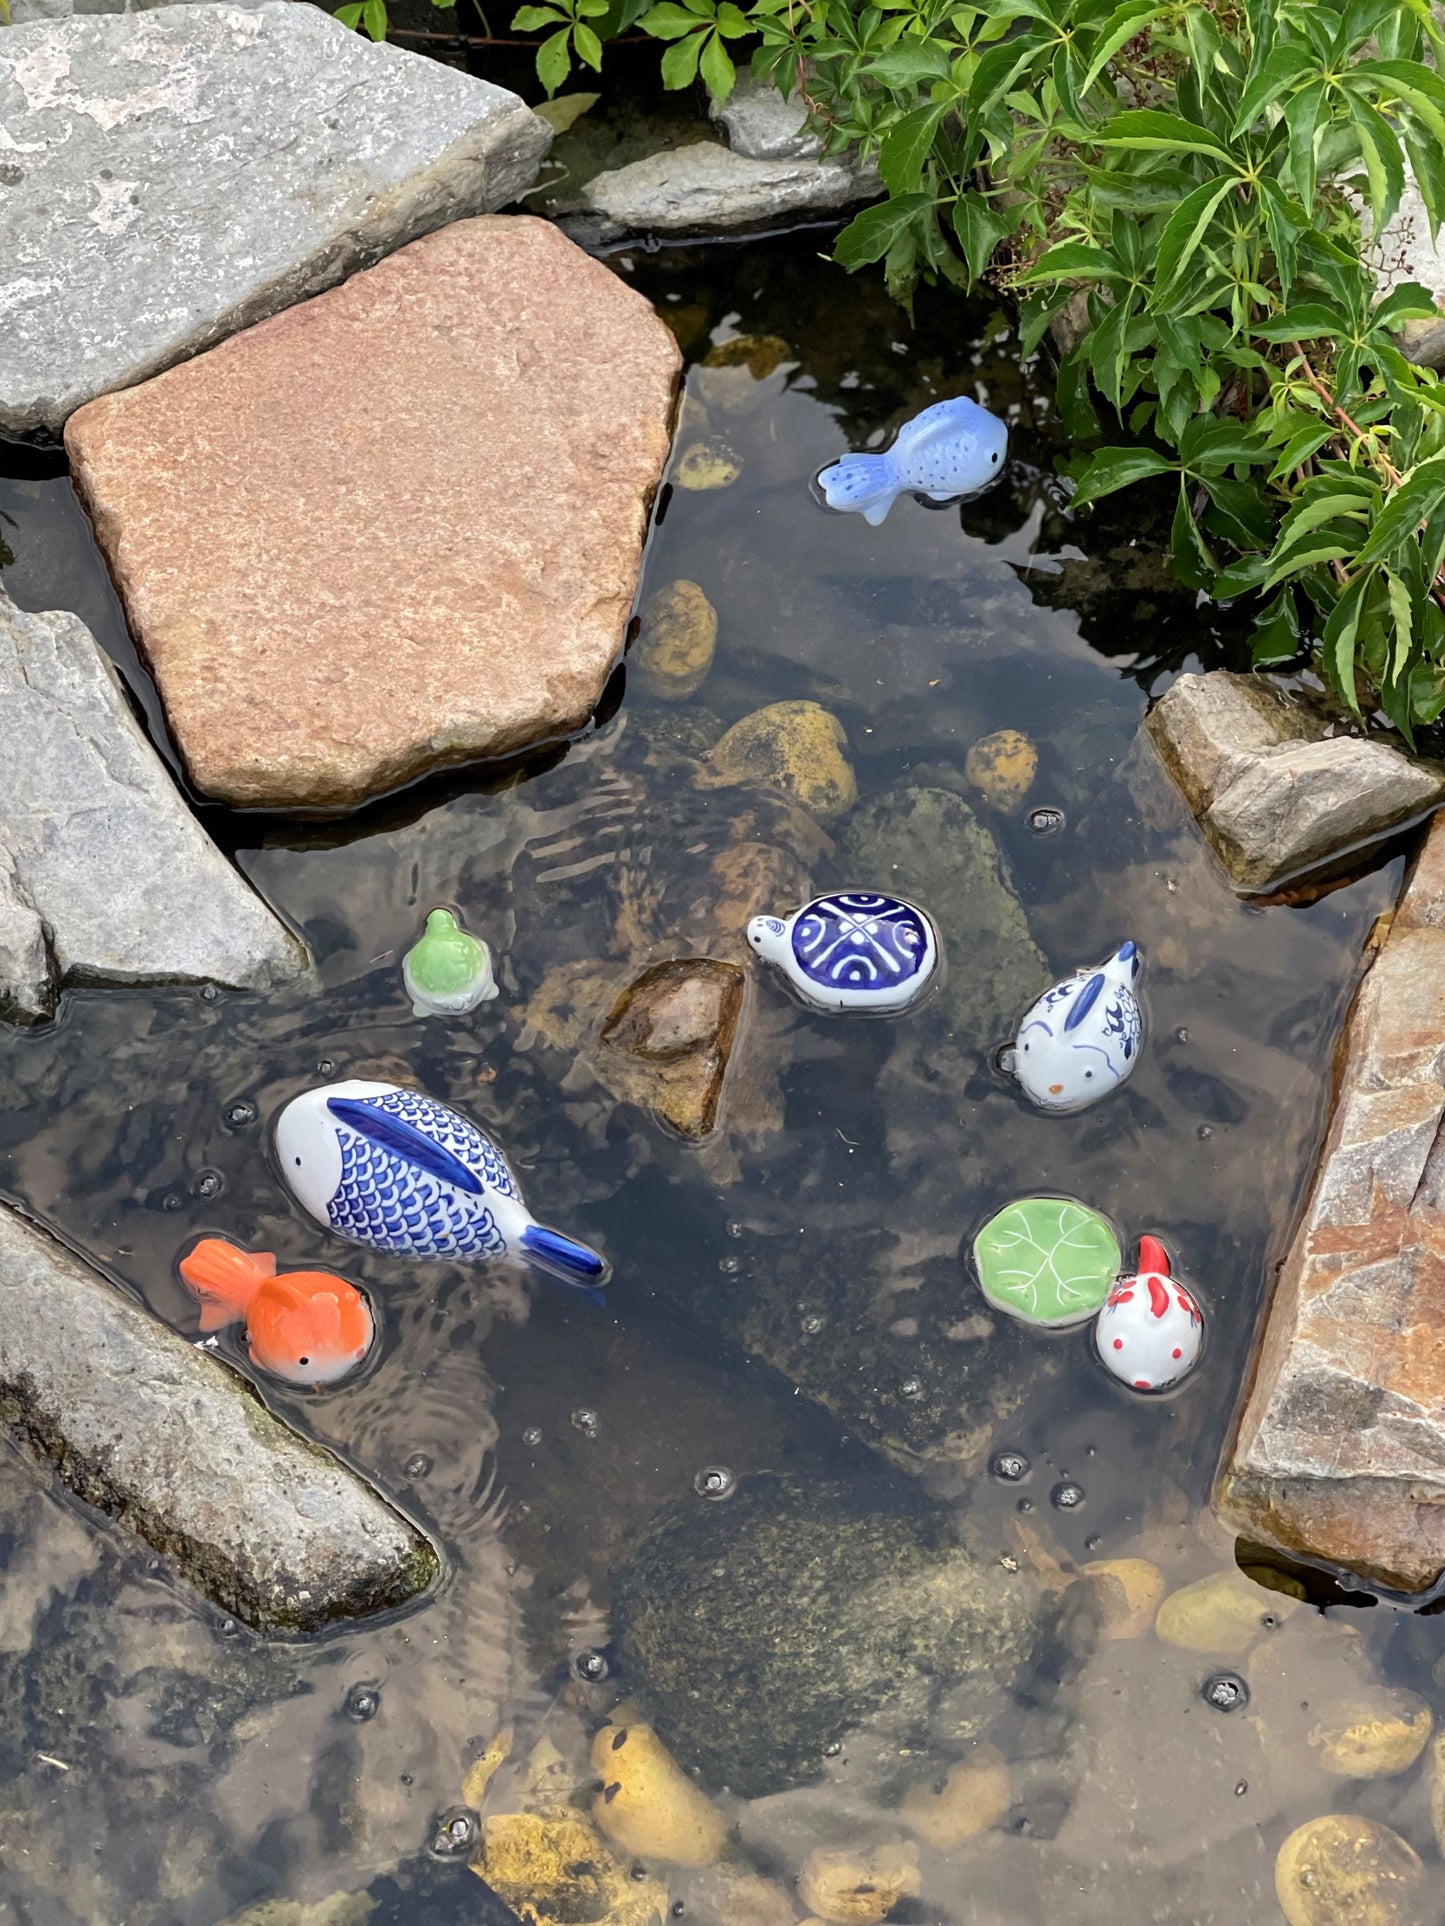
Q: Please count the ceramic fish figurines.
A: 5